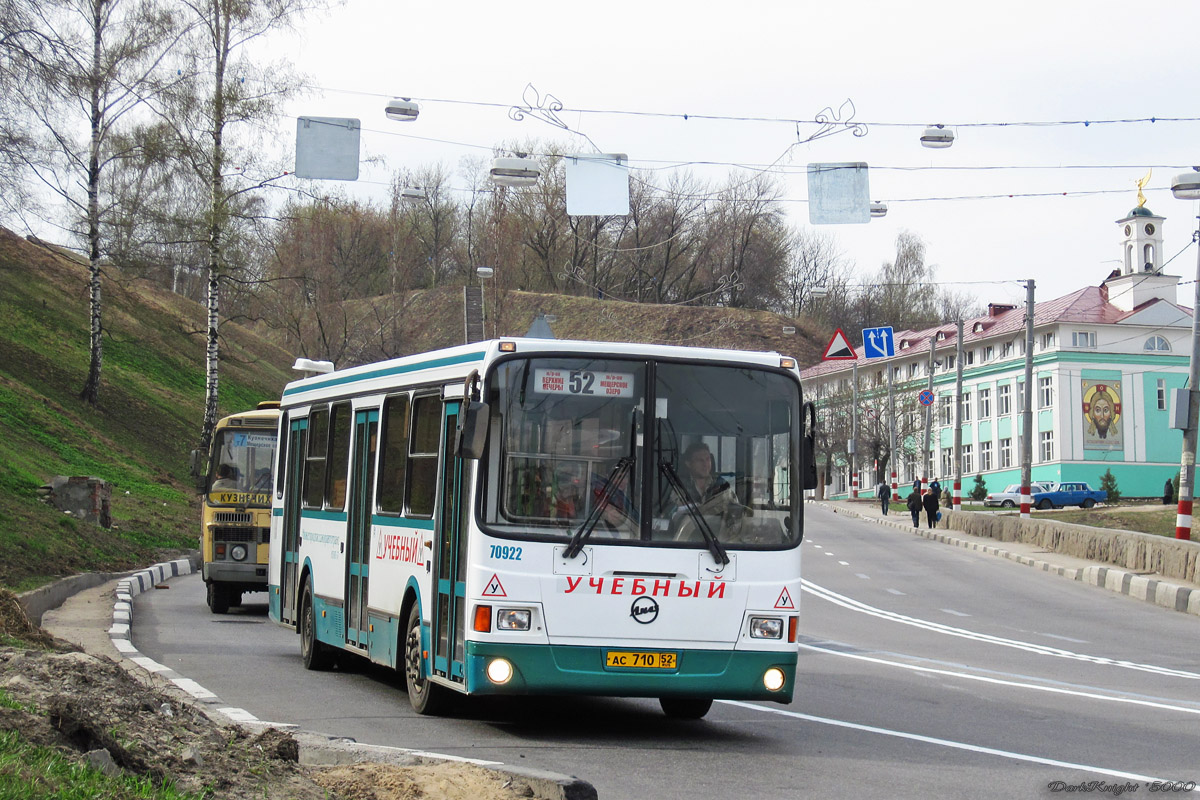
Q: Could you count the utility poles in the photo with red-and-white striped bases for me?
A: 6